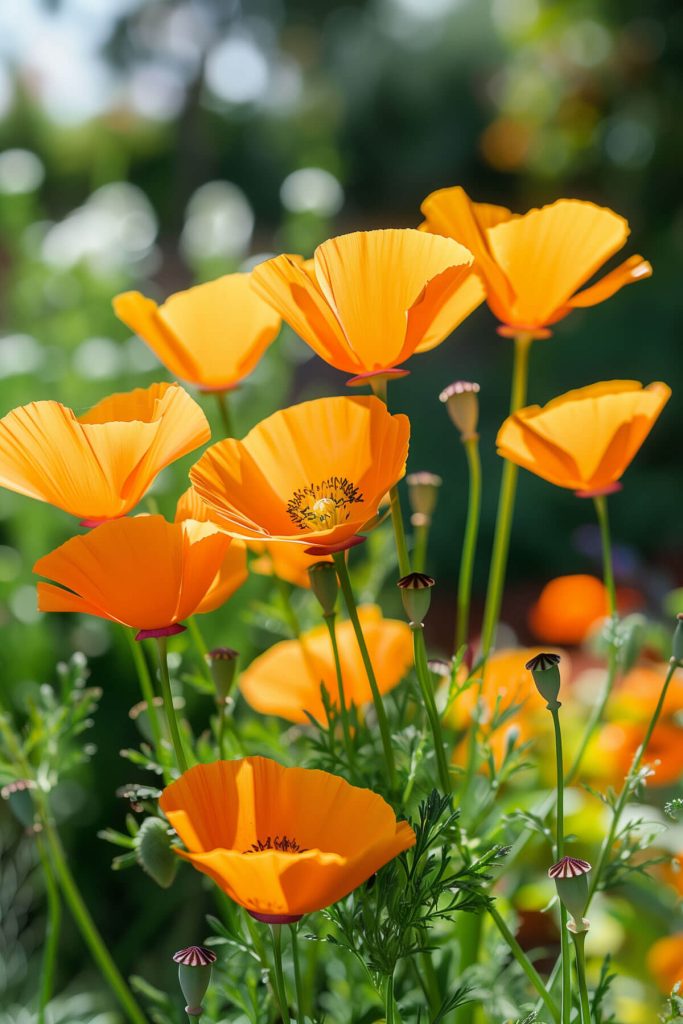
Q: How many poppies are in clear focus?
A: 8